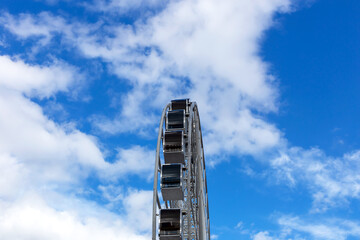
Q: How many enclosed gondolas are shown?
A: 5